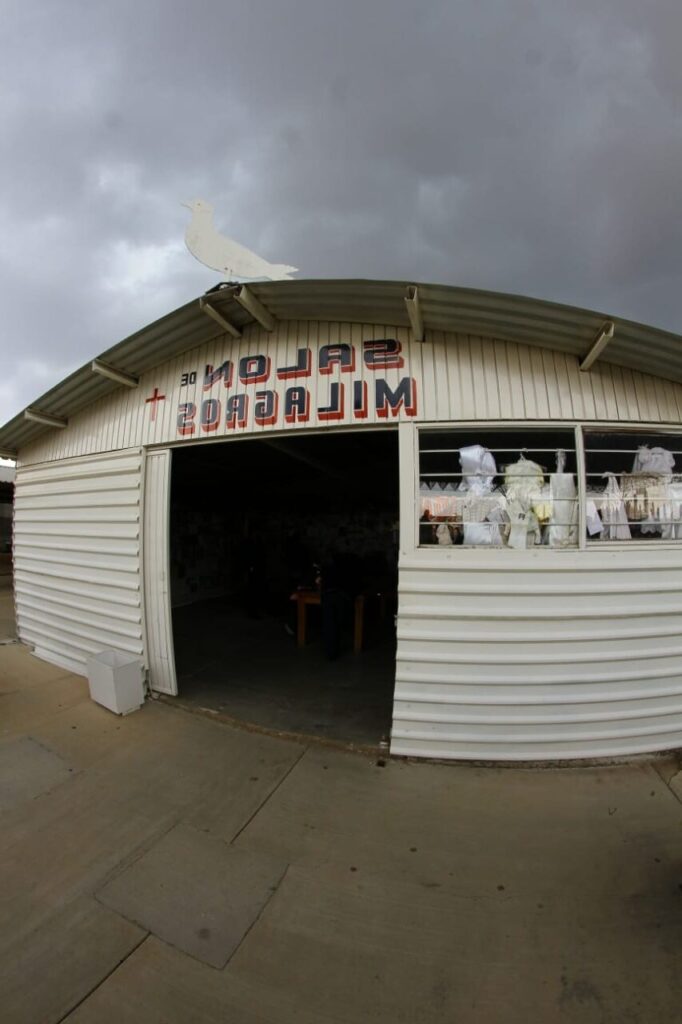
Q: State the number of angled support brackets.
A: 6